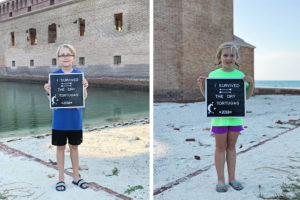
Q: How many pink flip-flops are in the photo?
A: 0